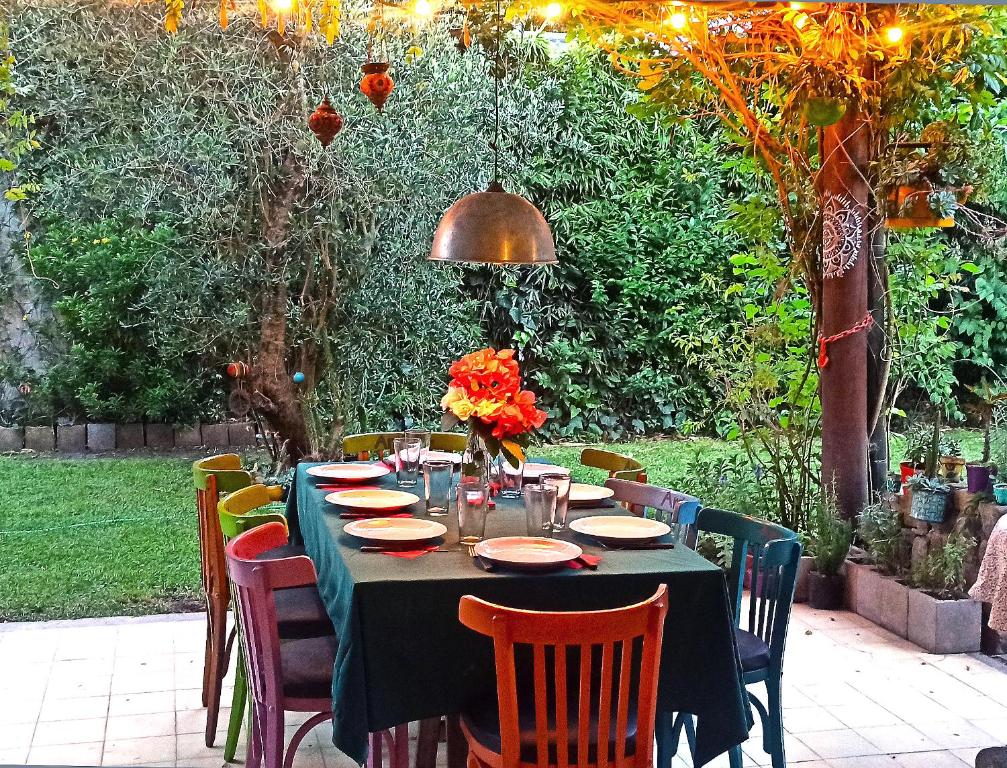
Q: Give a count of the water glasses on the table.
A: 7